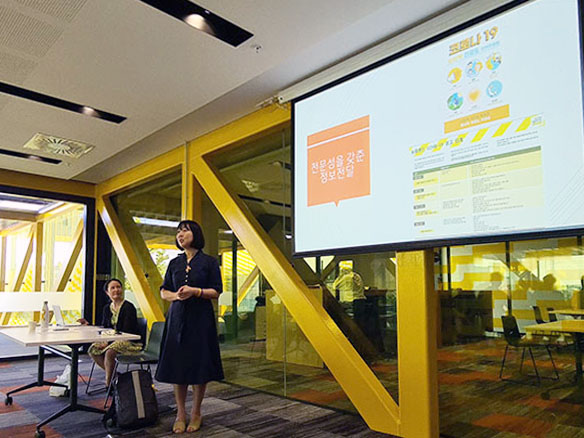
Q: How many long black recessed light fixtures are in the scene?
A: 3